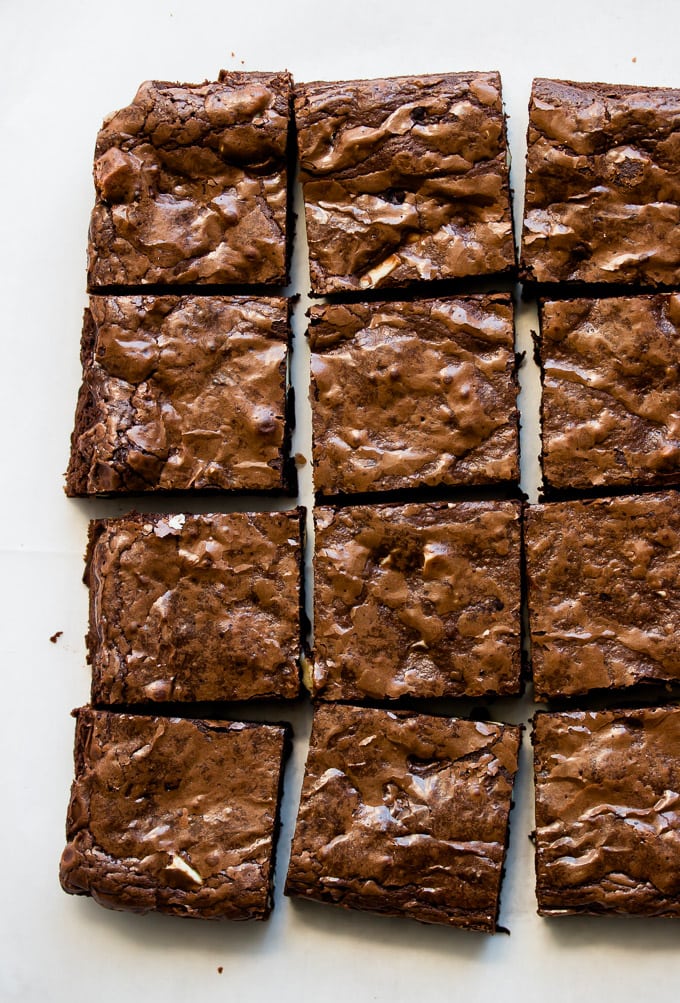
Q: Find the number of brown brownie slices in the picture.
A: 12